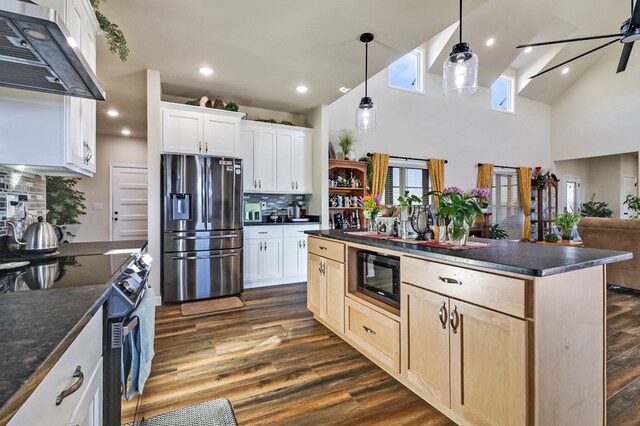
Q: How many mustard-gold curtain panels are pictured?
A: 4